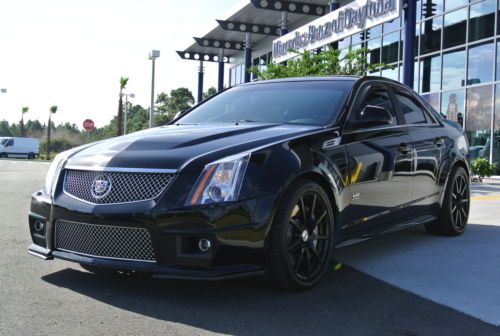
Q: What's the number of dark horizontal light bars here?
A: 4